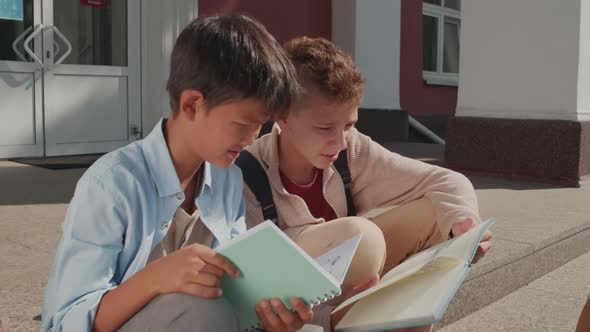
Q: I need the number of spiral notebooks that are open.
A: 1